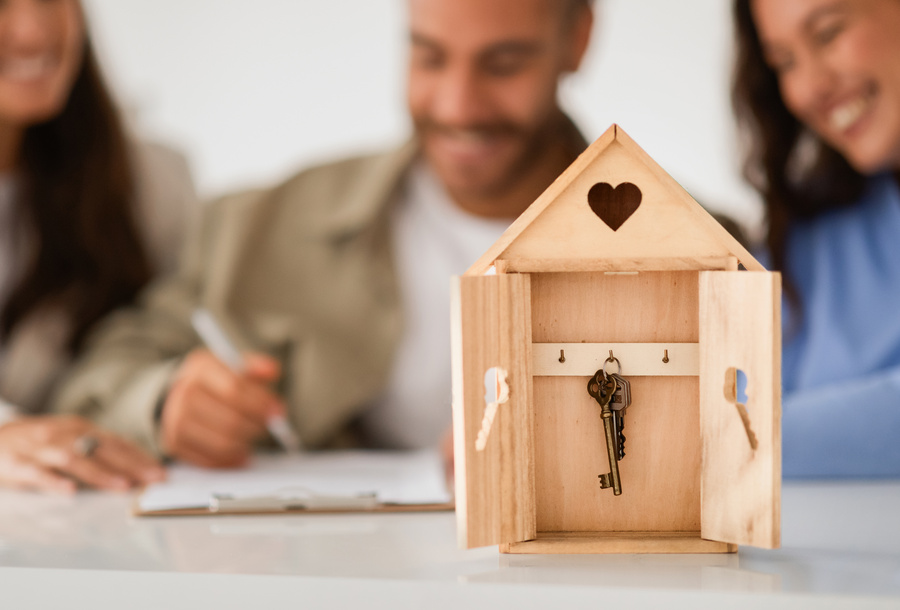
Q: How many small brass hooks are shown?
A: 3